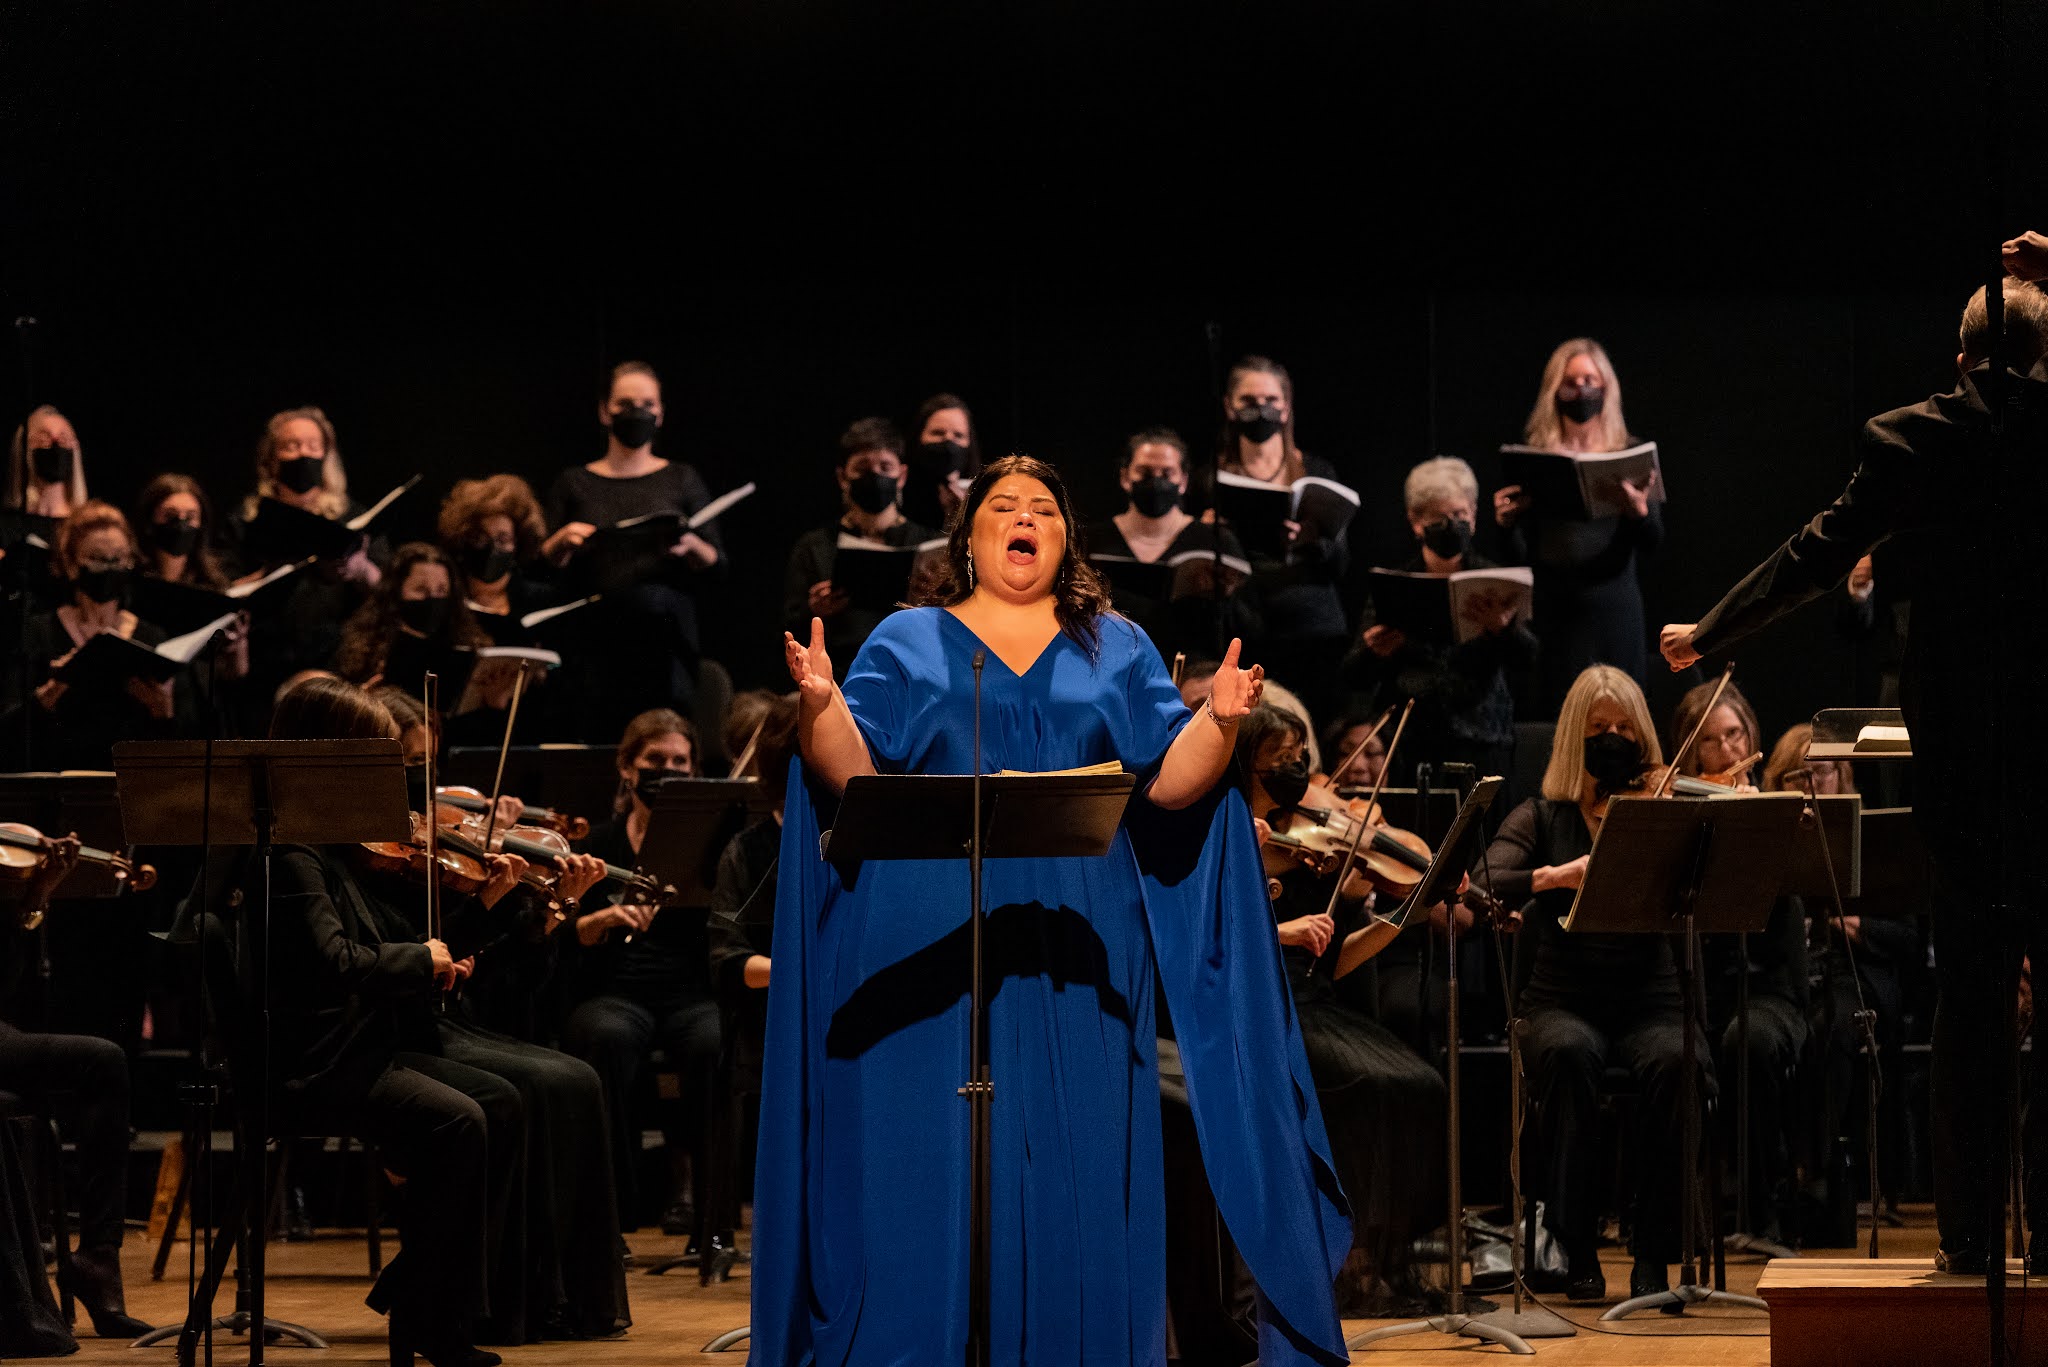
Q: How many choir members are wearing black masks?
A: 13